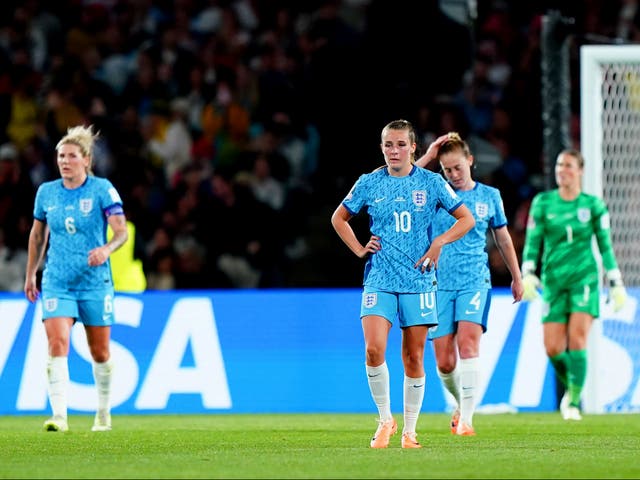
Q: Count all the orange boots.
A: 4